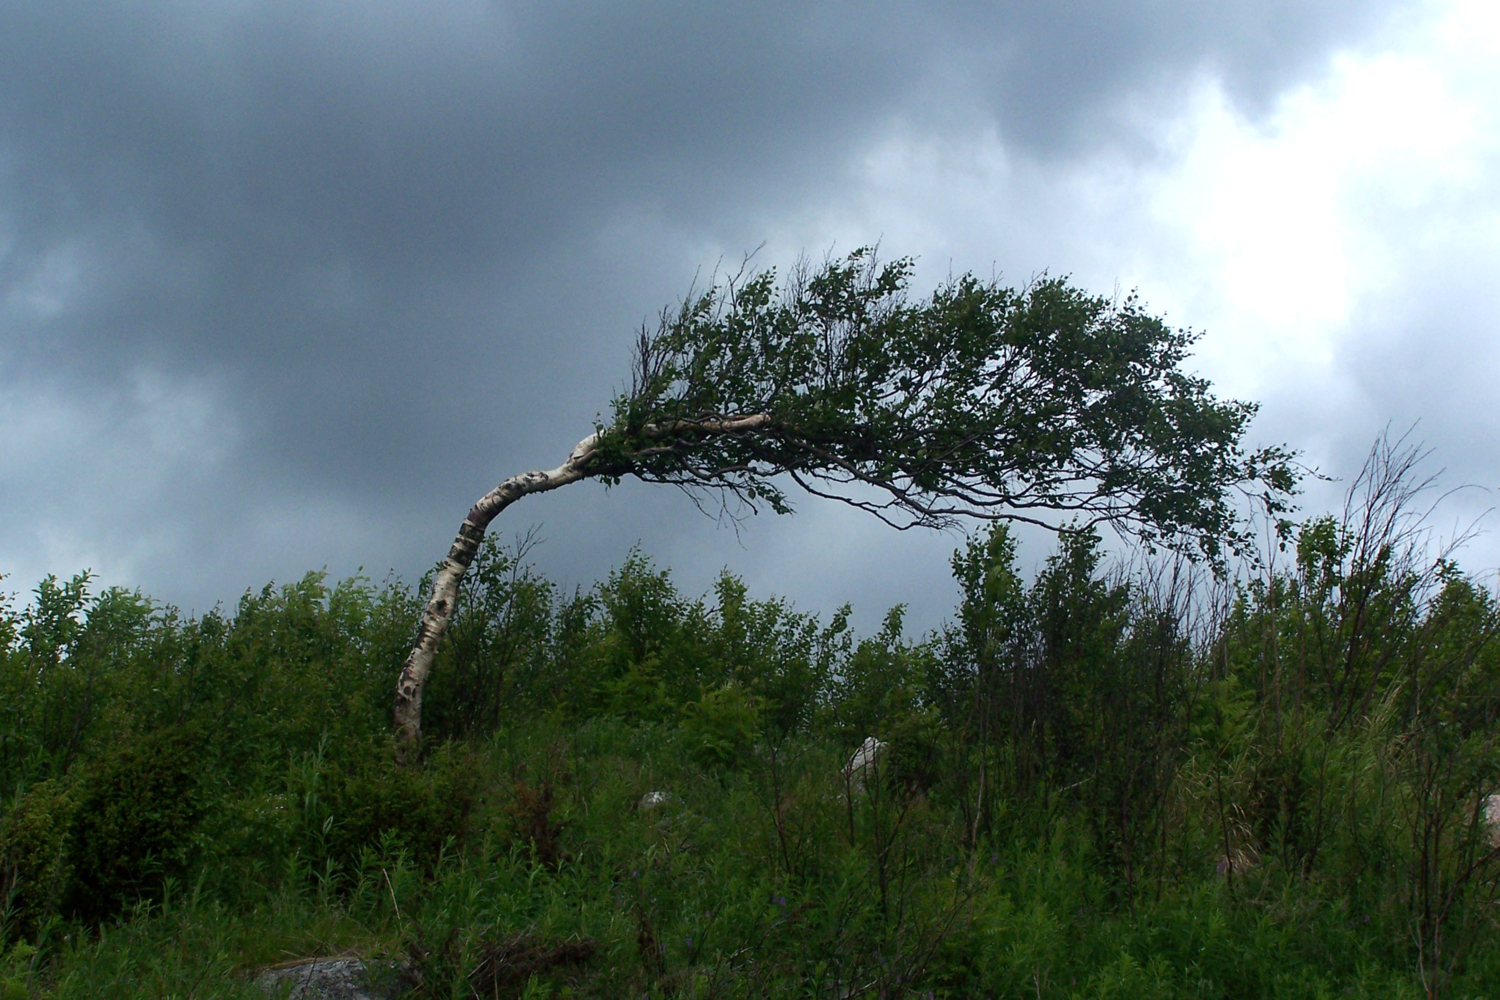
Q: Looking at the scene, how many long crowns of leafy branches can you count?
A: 1